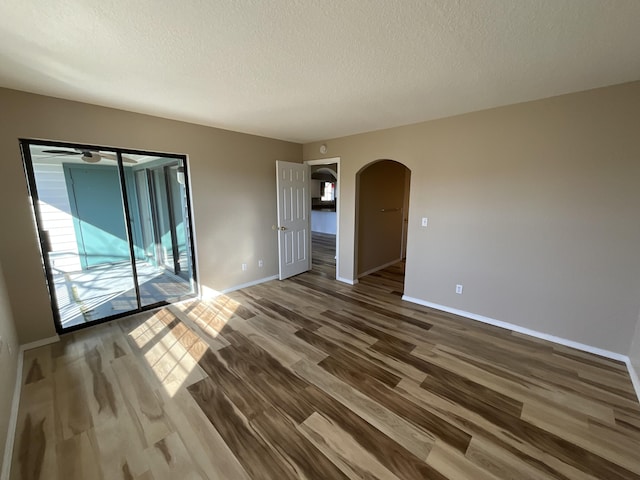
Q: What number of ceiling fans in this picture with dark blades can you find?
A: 1